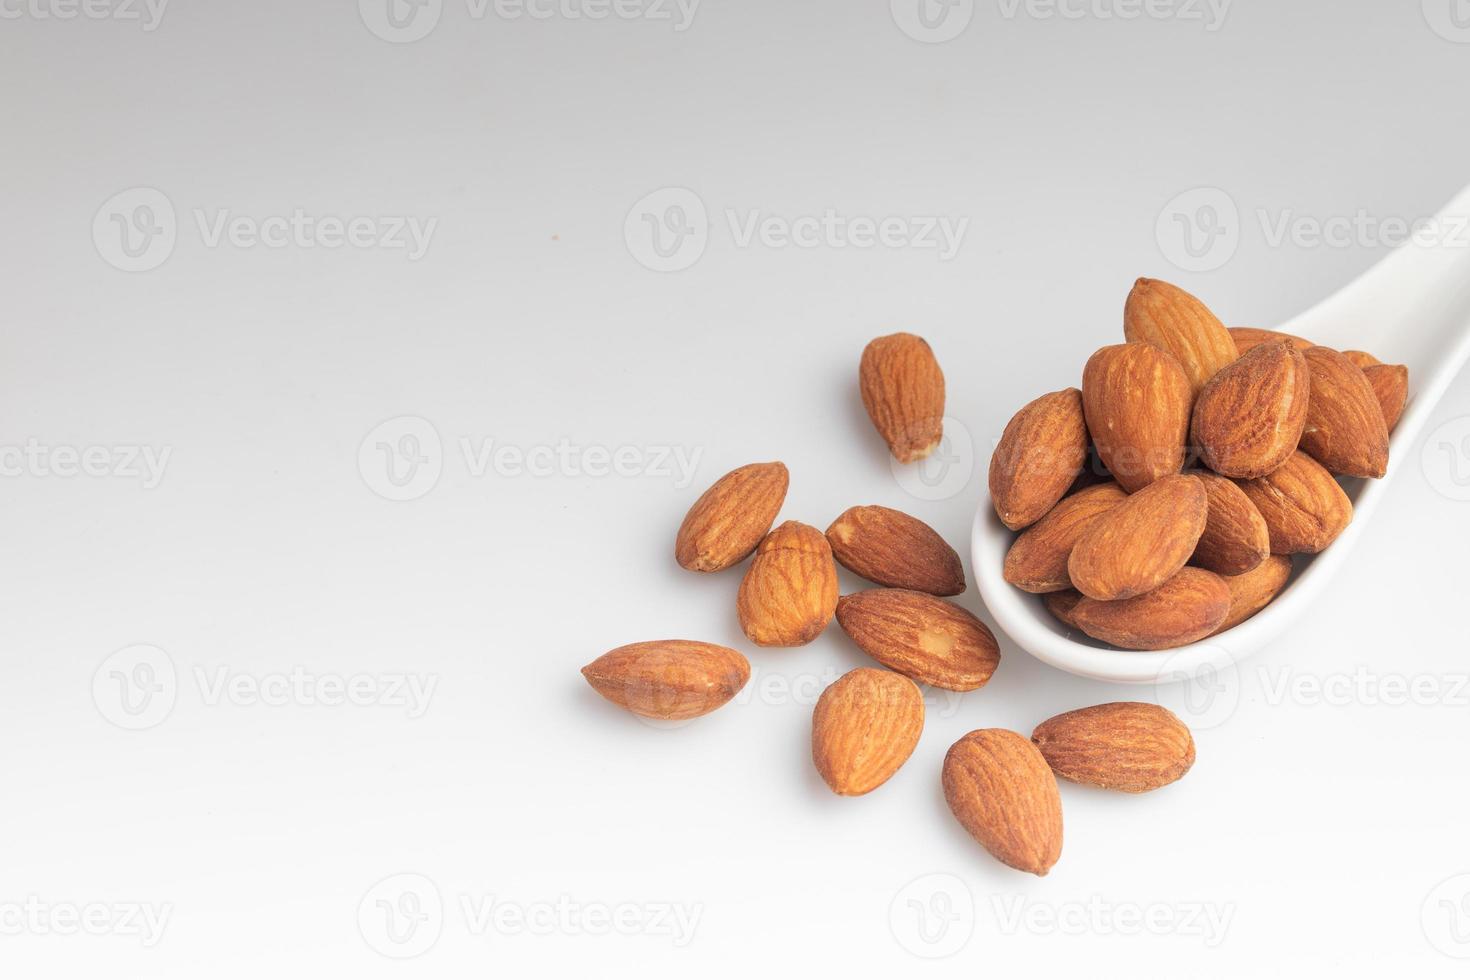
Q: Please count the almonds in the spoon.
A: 15